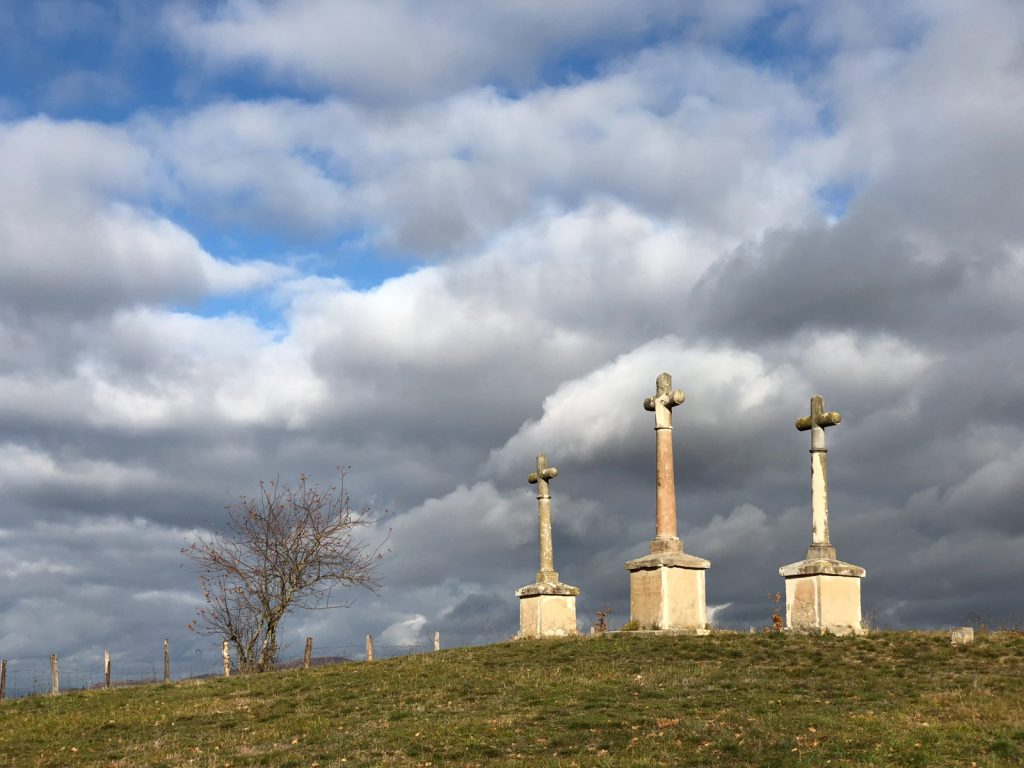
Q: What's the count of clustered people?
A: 0